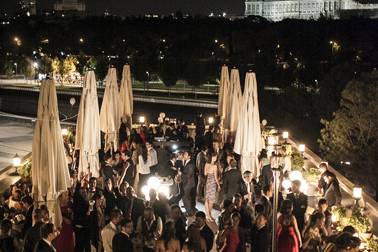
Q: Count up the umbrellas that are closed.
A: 7